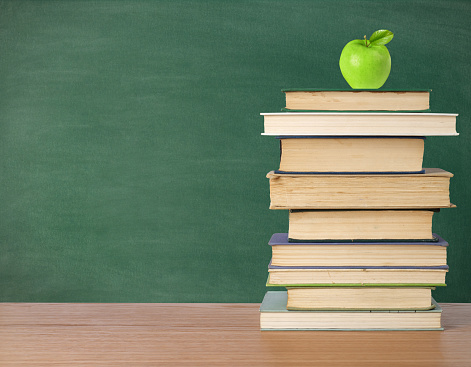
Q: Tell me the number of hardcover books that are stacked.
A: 9